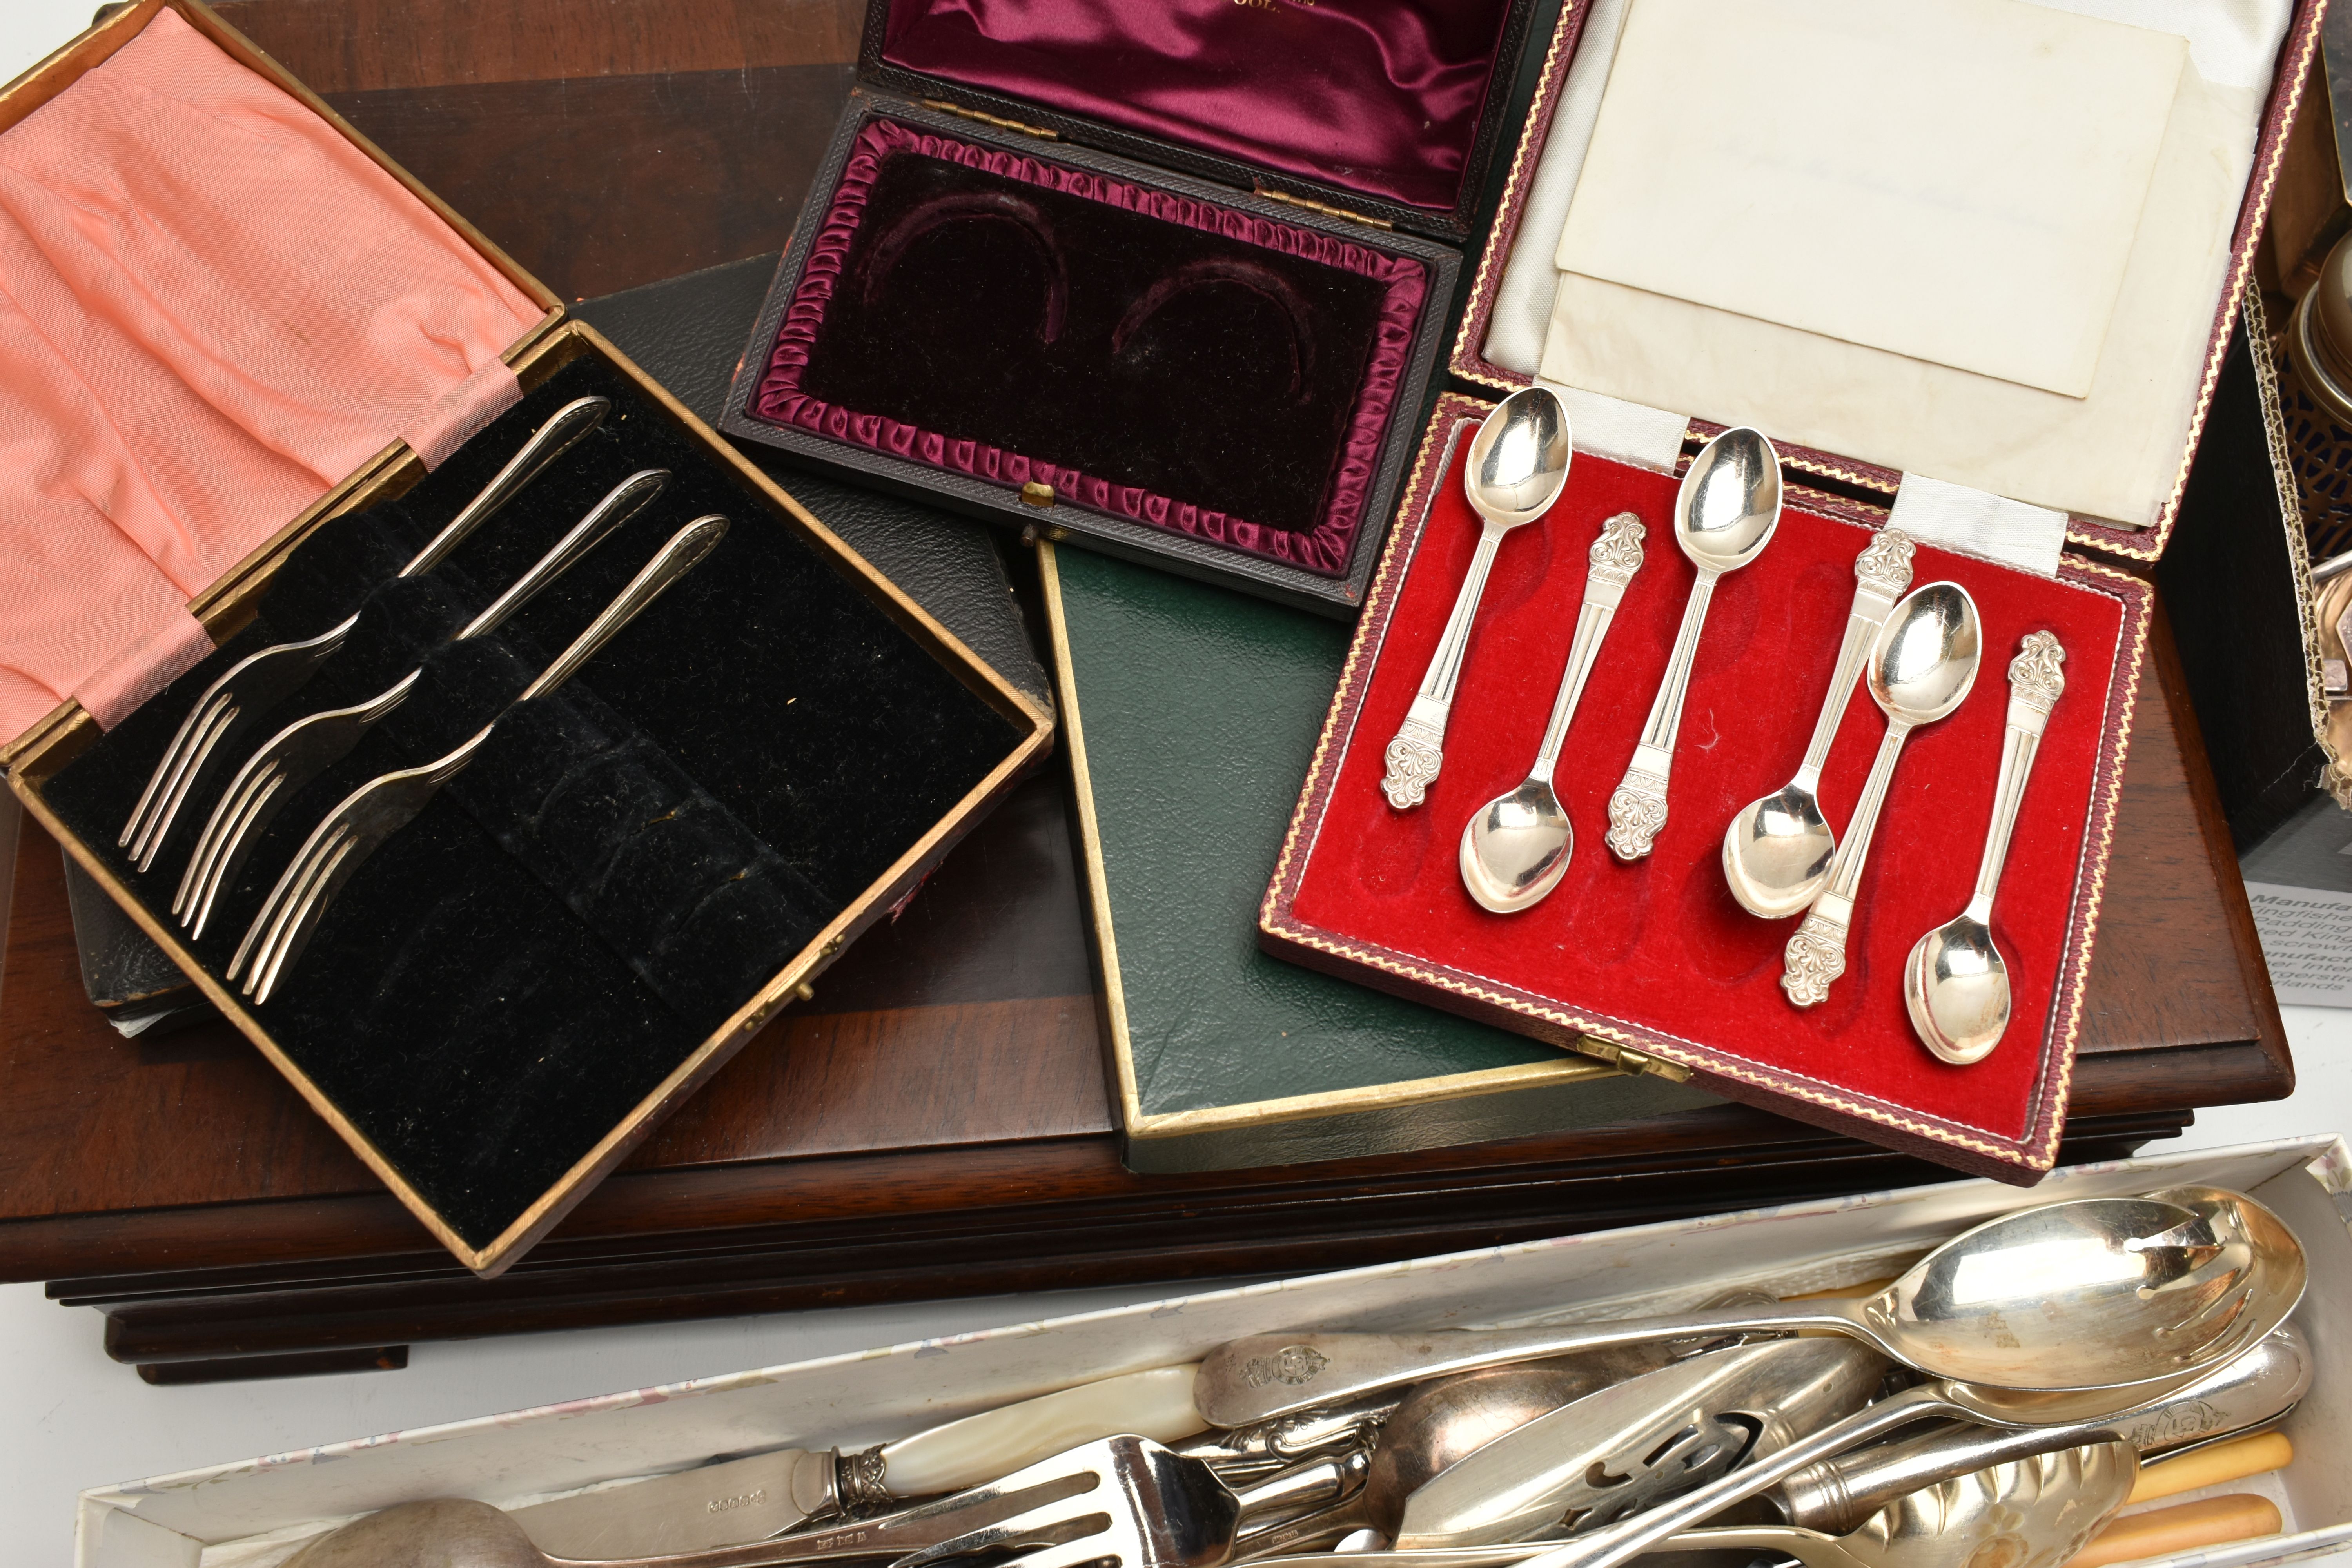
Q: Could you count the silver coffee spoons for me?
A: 6